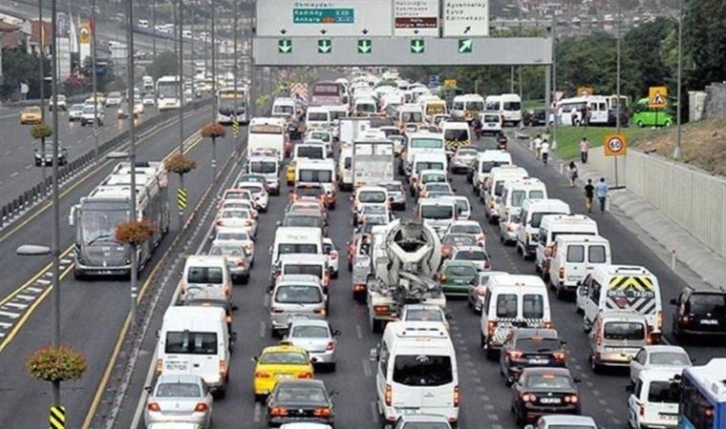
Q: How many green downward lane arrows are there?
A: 4